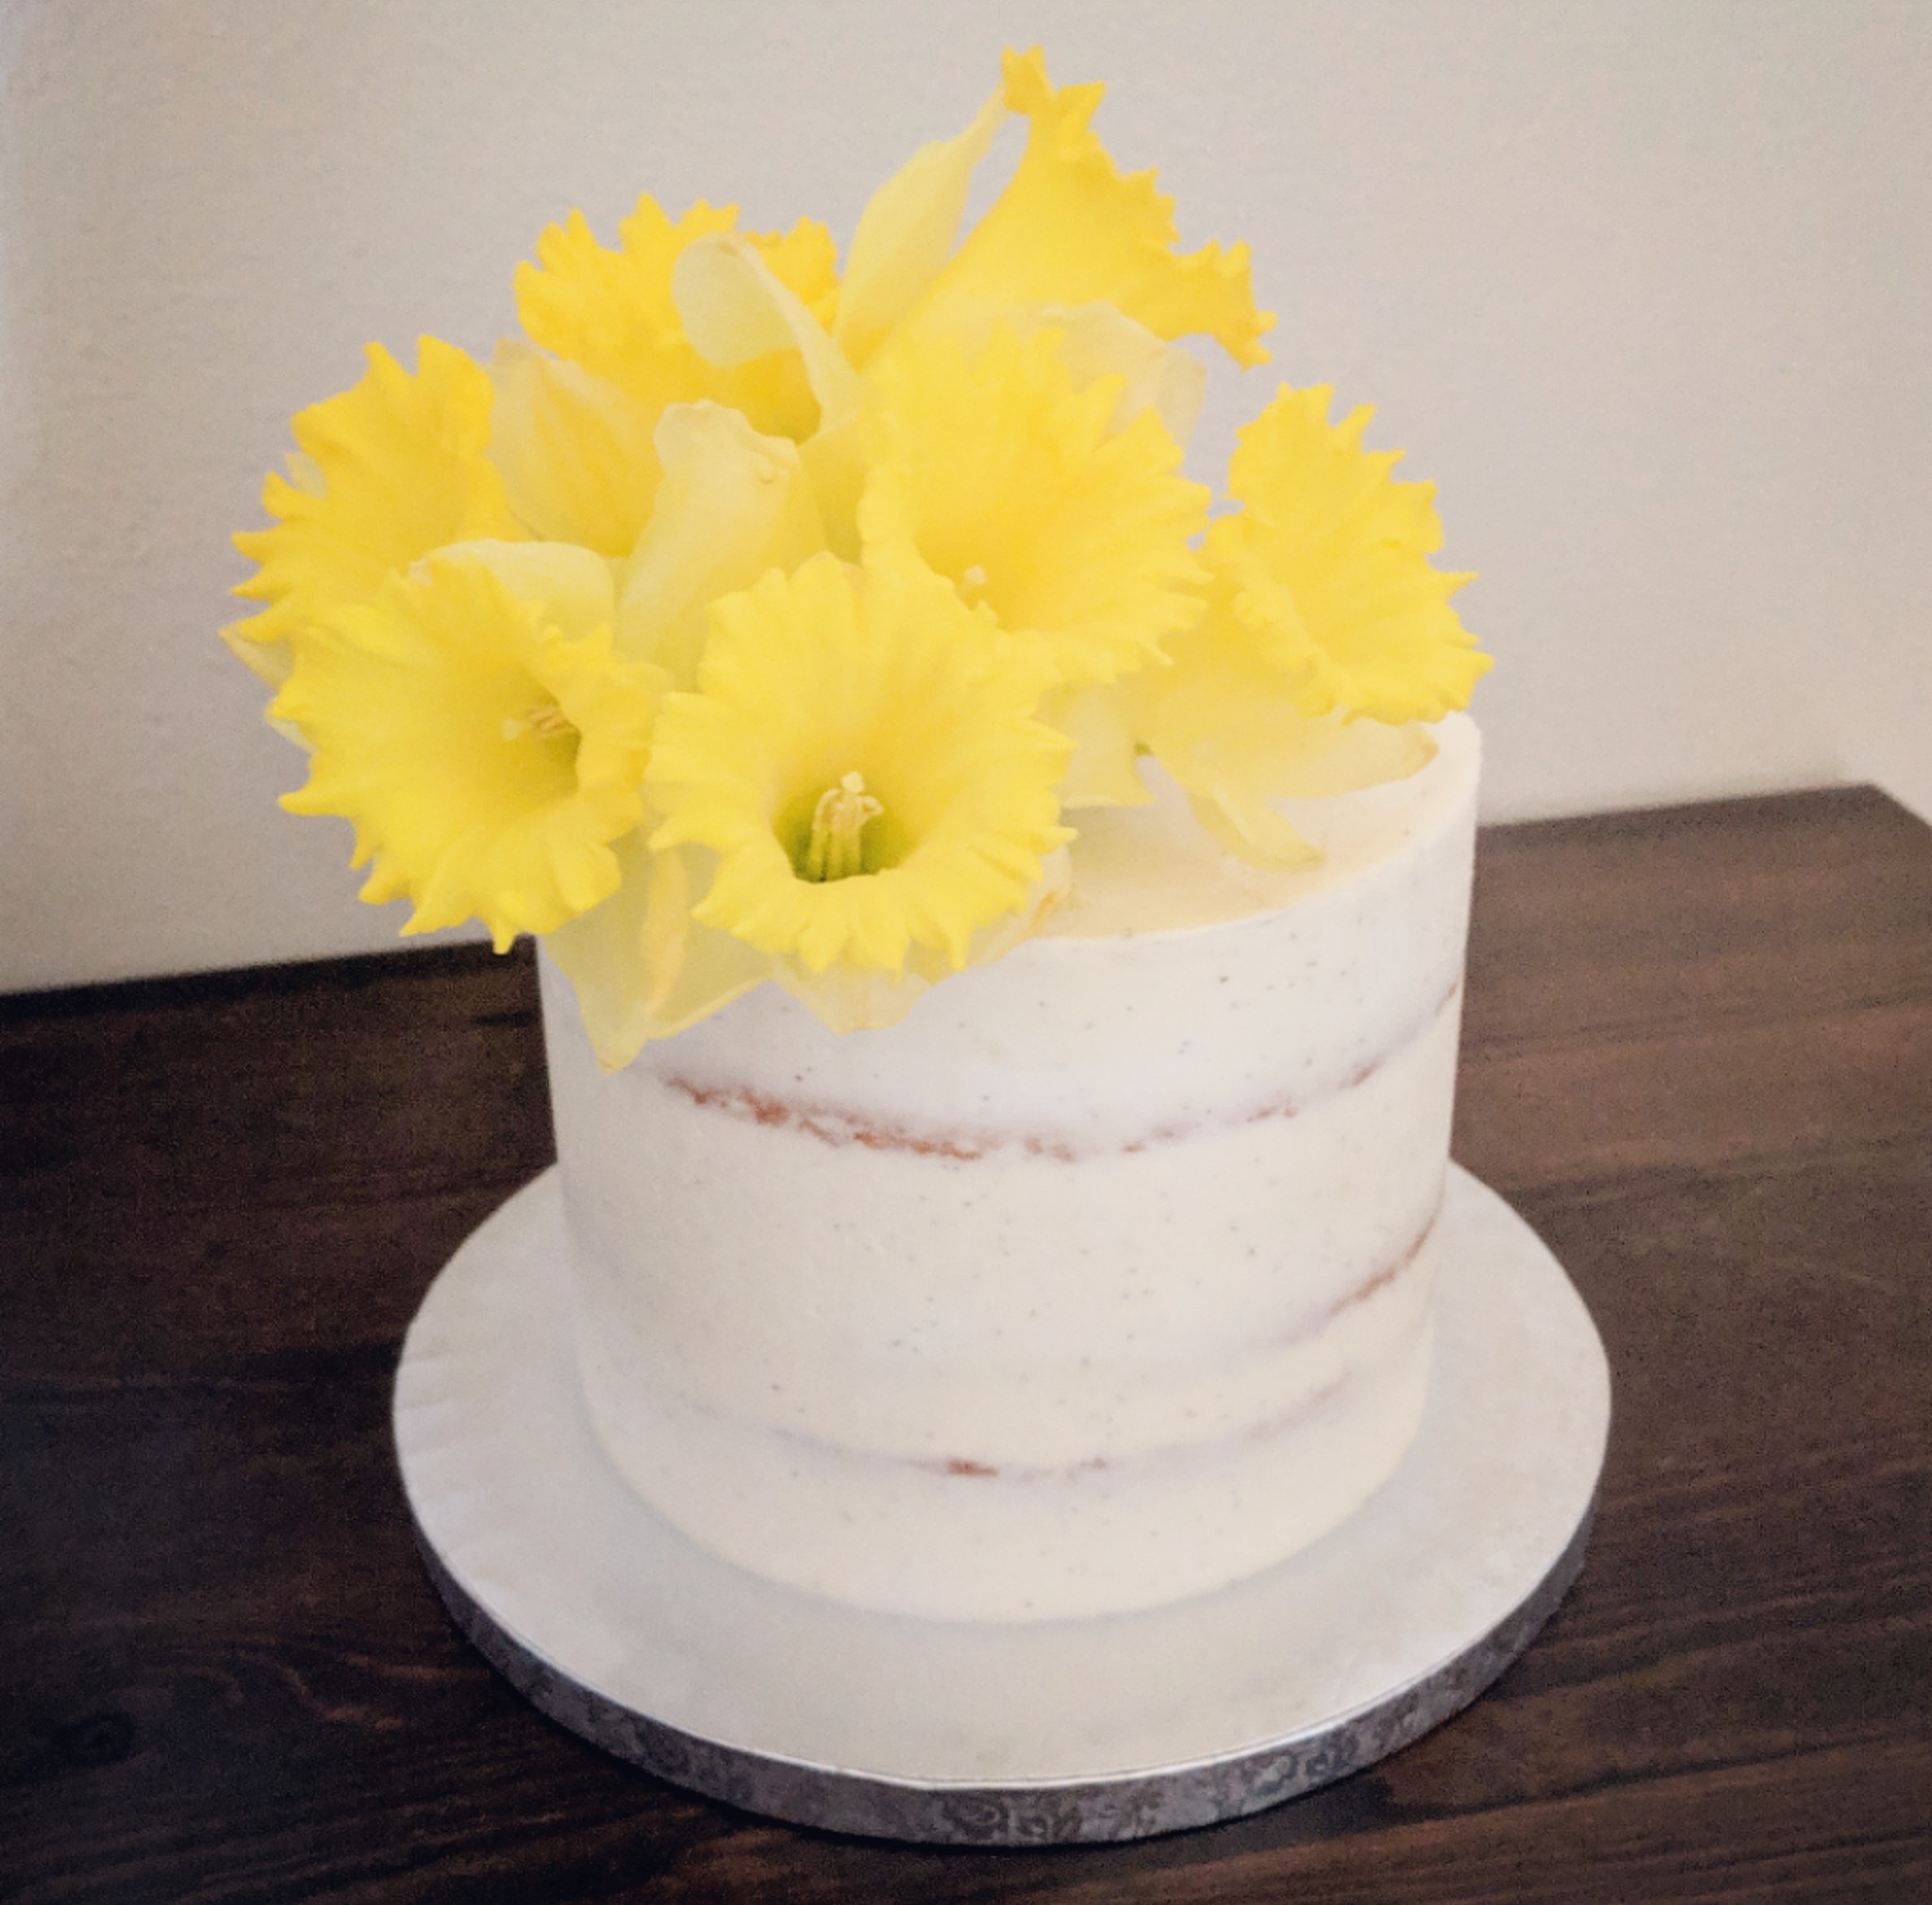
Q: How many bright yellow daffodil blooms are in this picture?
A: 7